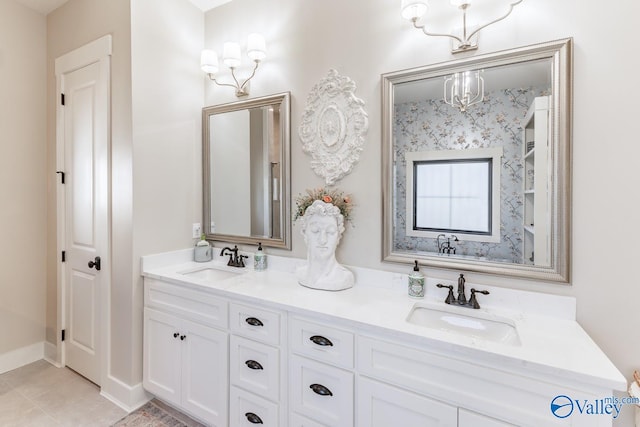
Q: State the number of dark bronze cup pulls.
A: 5